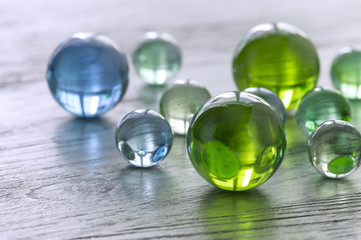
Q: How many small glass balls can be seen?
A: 7